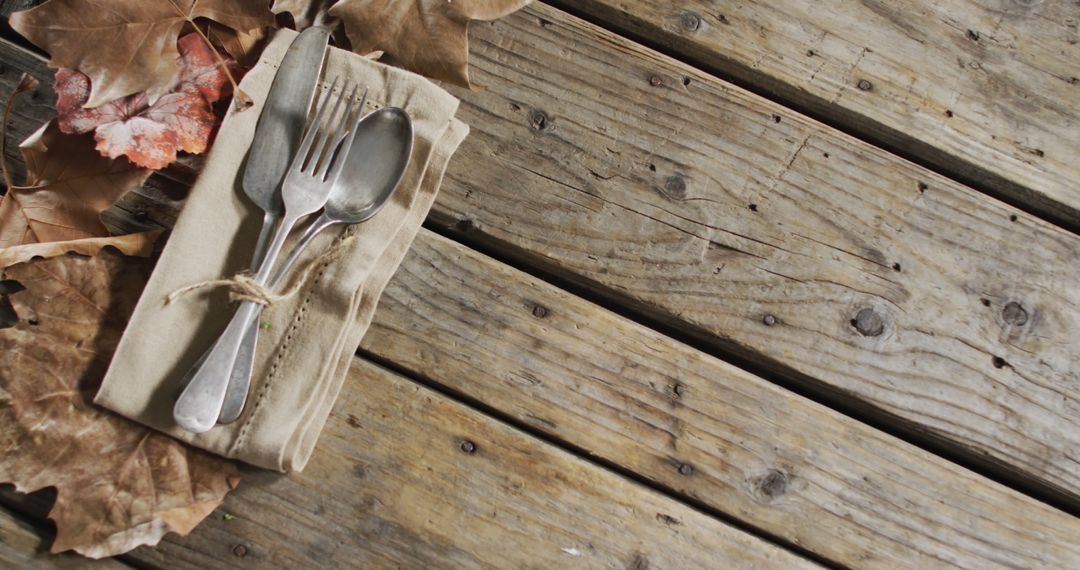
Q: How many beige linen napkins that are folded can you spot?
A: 1